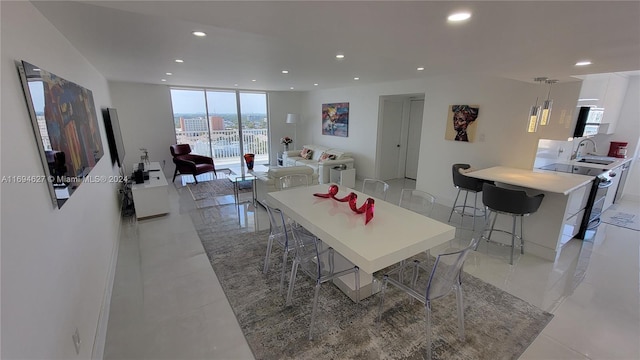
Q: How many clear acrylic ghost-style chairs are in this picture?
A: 6